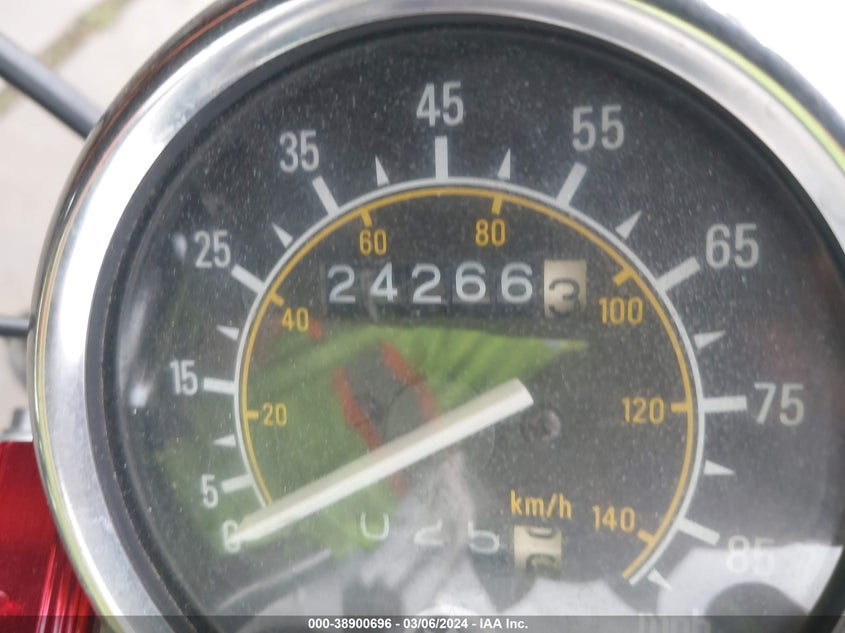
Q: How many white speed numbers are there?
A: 10